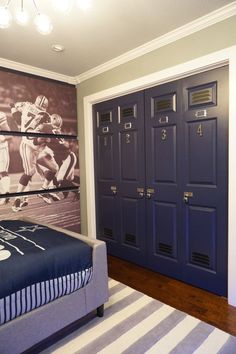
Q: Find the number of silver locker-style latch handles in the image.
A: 4